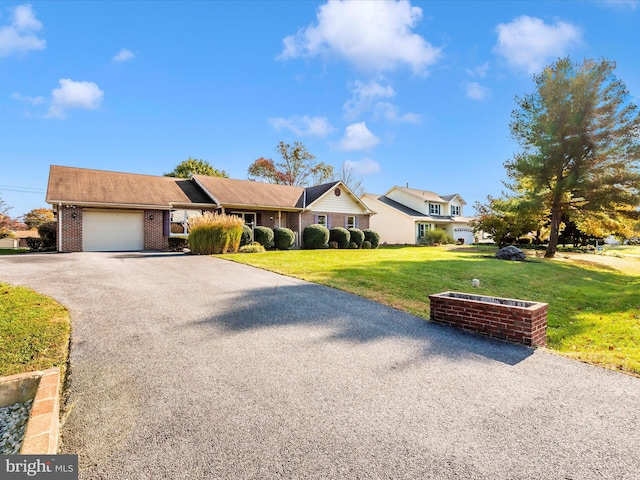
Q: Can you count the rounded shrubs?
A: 7